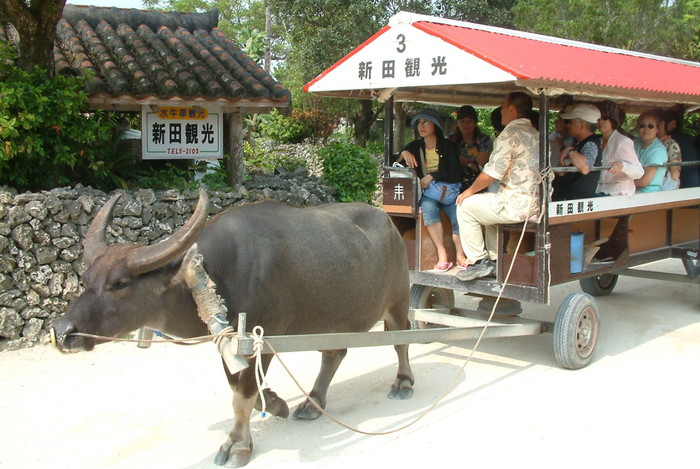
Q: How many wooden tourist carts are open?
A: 1